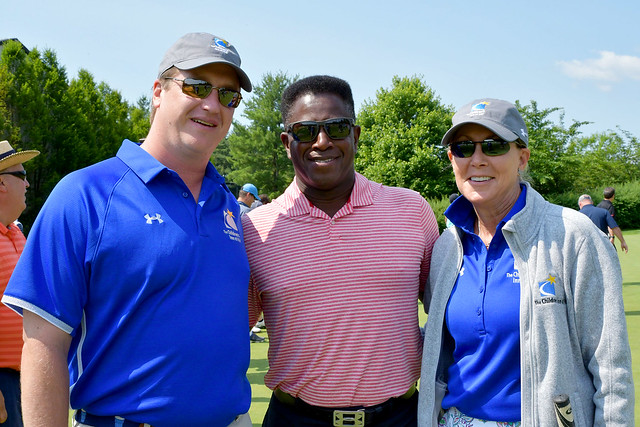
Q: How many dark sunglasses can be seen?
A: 4